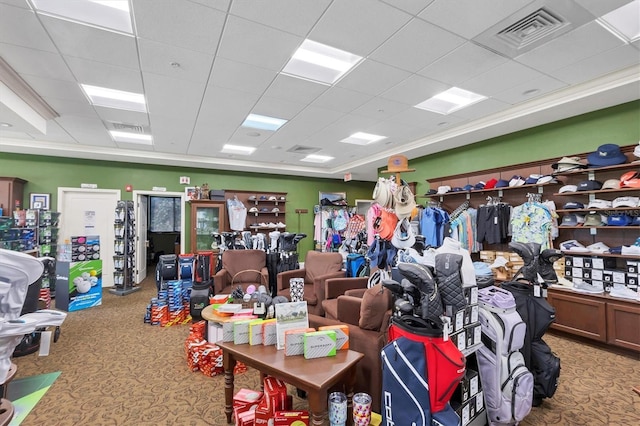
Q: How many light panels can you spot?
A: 10